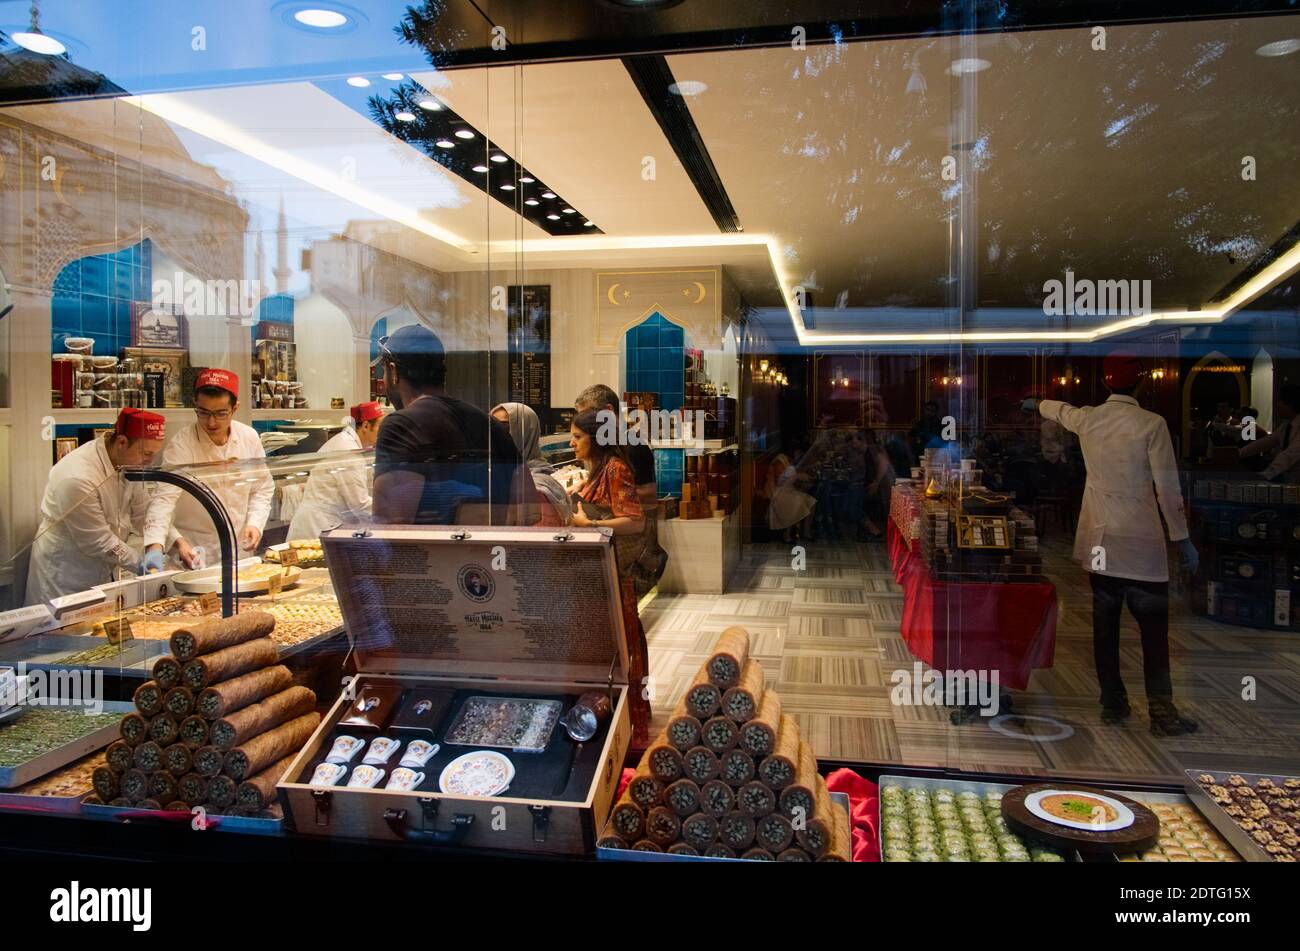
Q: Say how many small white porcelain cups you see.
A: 6